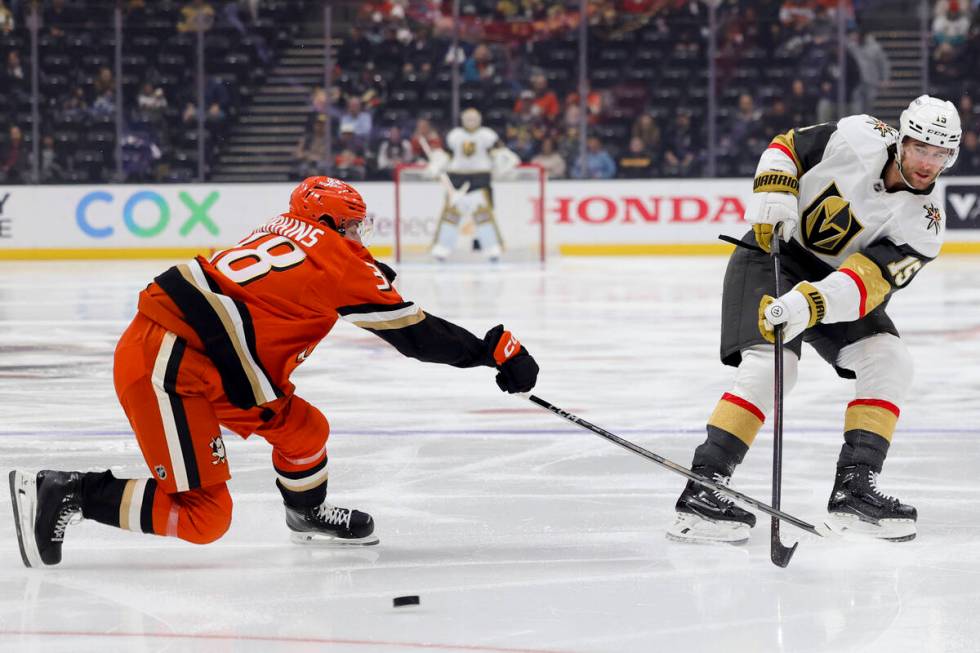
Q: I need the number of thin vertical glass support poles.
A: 9